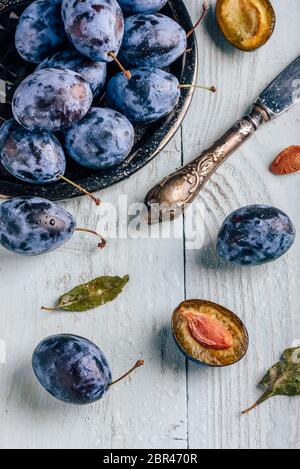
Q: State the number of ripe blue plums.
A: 12